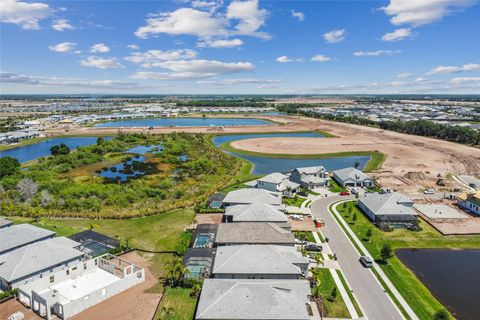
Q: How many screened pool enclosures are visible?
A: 5